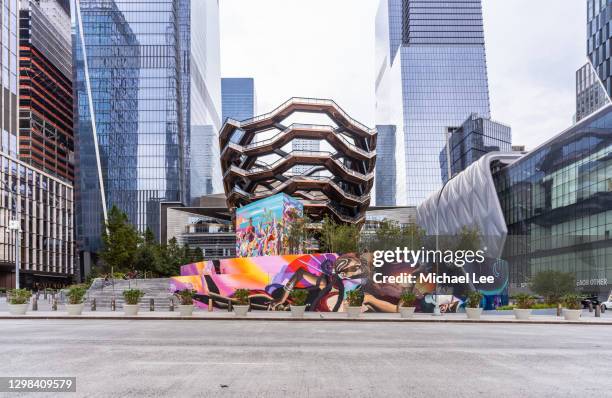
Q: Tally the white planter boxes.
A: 11